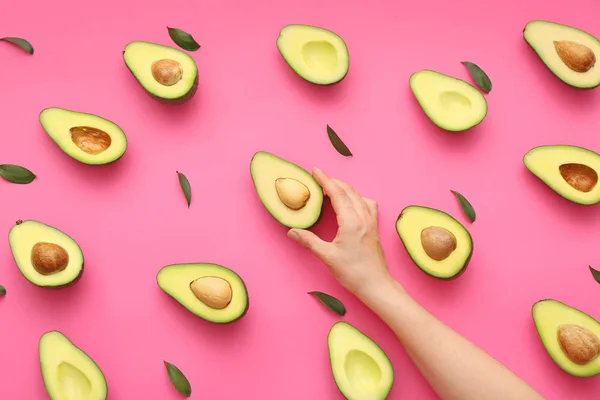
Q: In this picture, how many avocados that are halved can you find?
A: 13